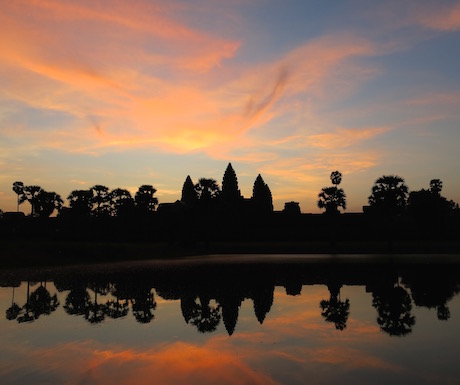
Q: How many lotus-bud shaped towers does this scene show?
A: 3